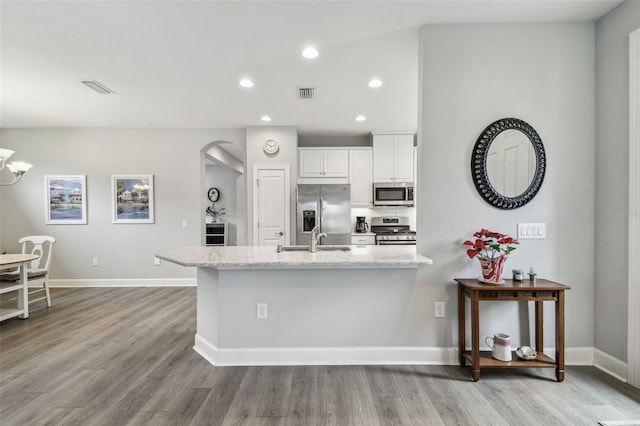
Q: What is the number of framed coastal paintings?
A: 2